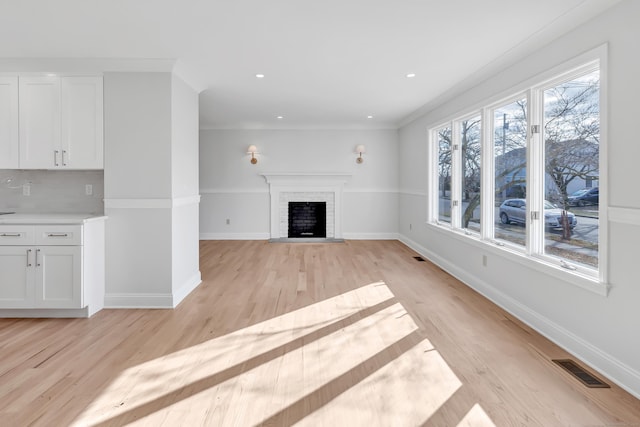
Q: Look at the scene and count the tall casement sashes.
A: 4